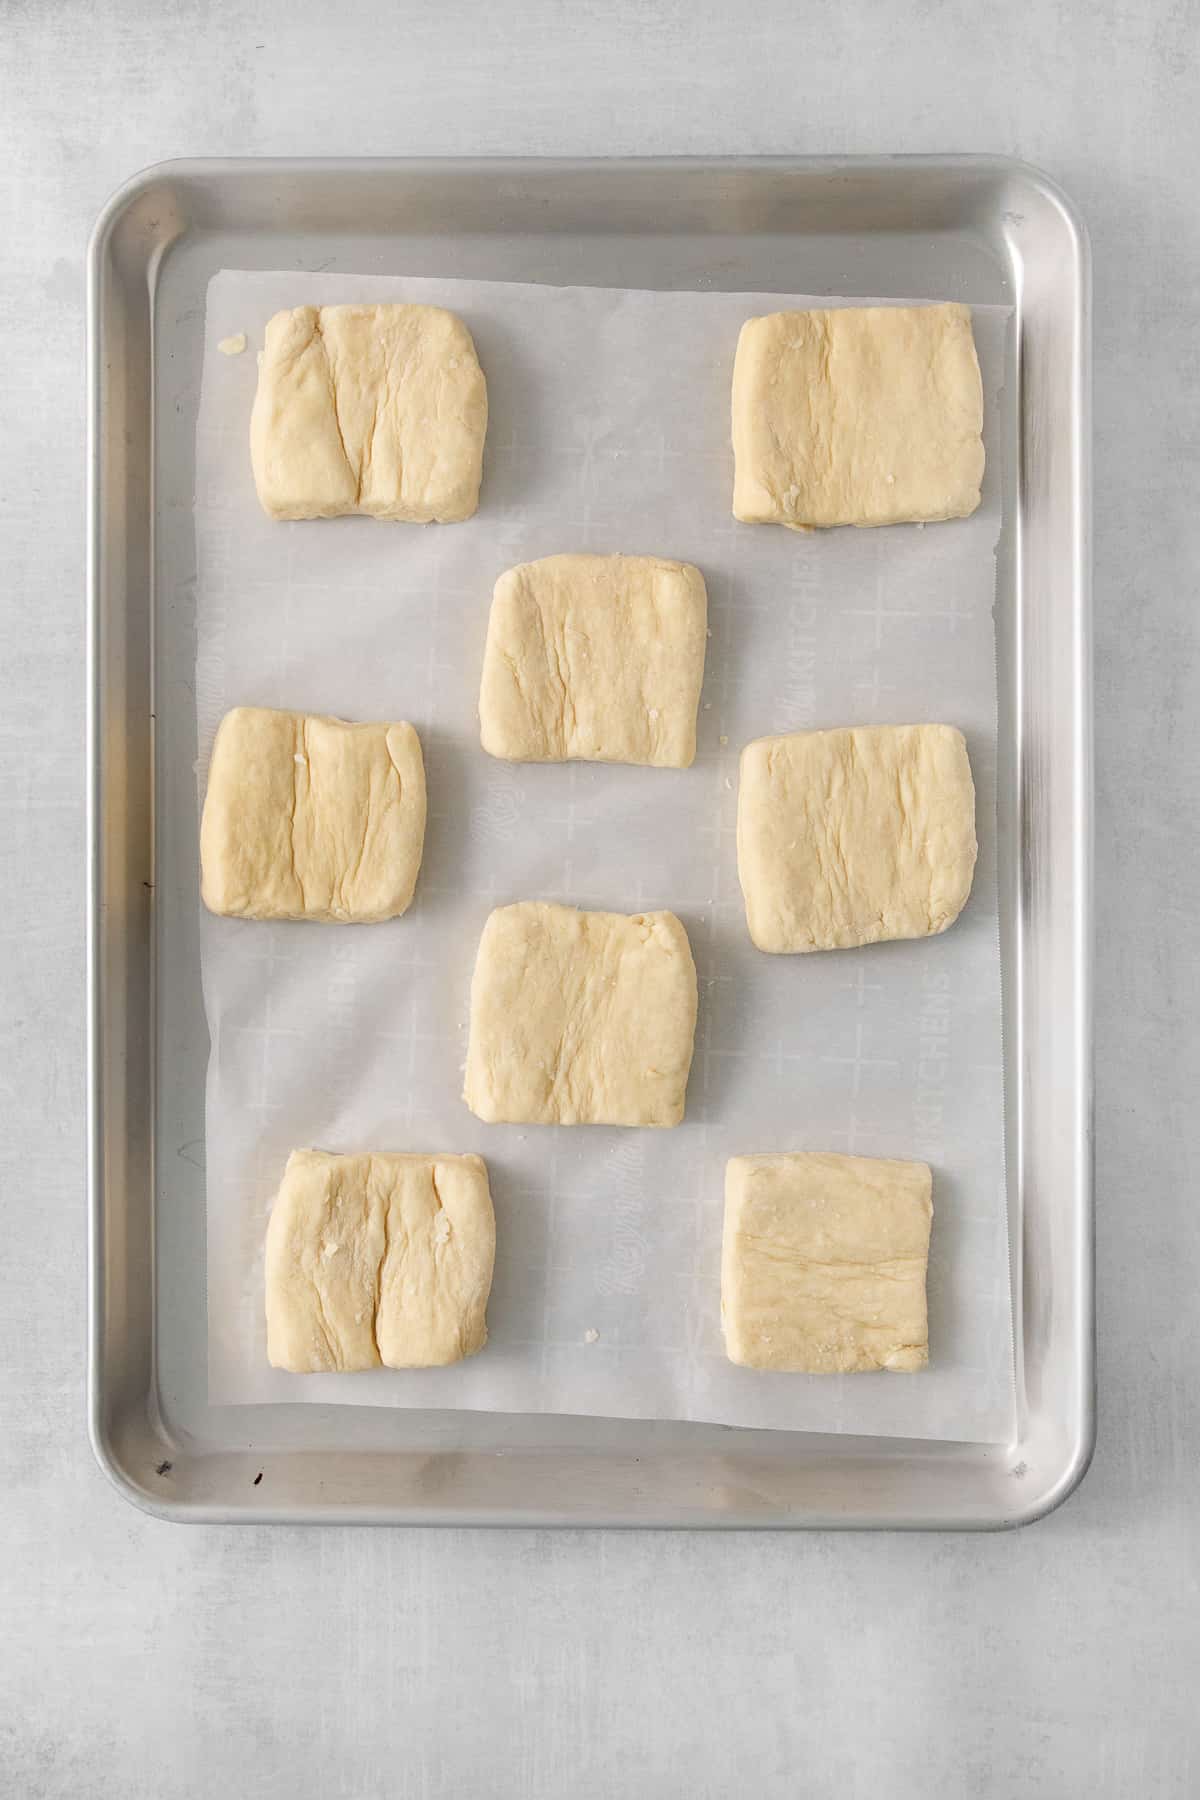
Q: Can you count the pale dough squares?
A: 8